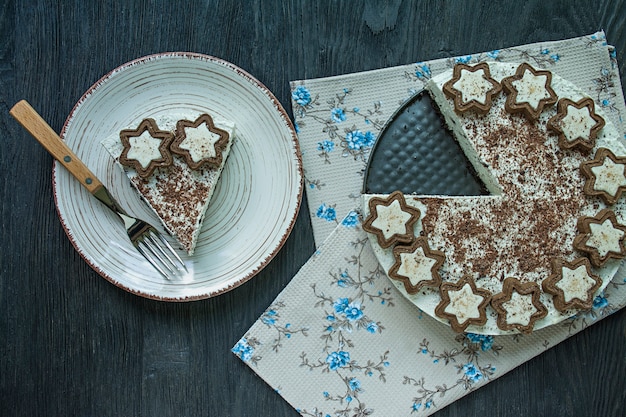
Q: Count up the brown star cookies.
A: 12